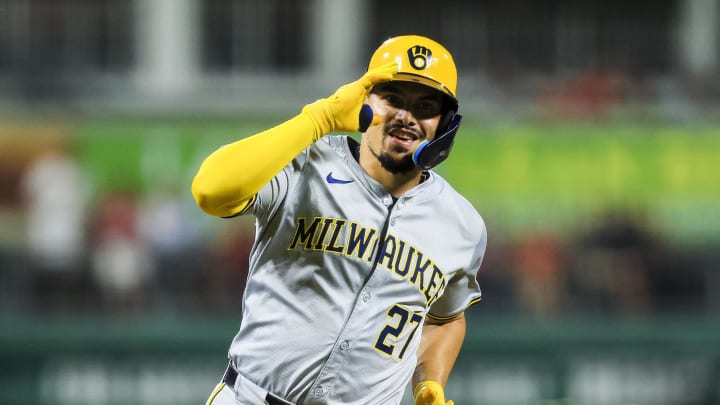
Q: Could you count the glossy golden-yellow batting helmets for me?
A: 1